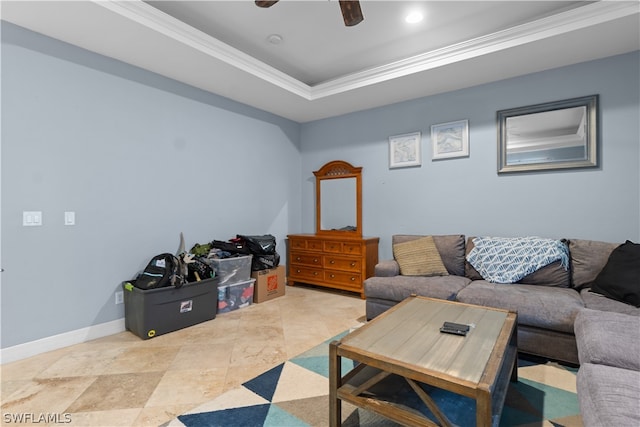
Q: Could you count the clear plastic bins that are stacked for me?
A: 2